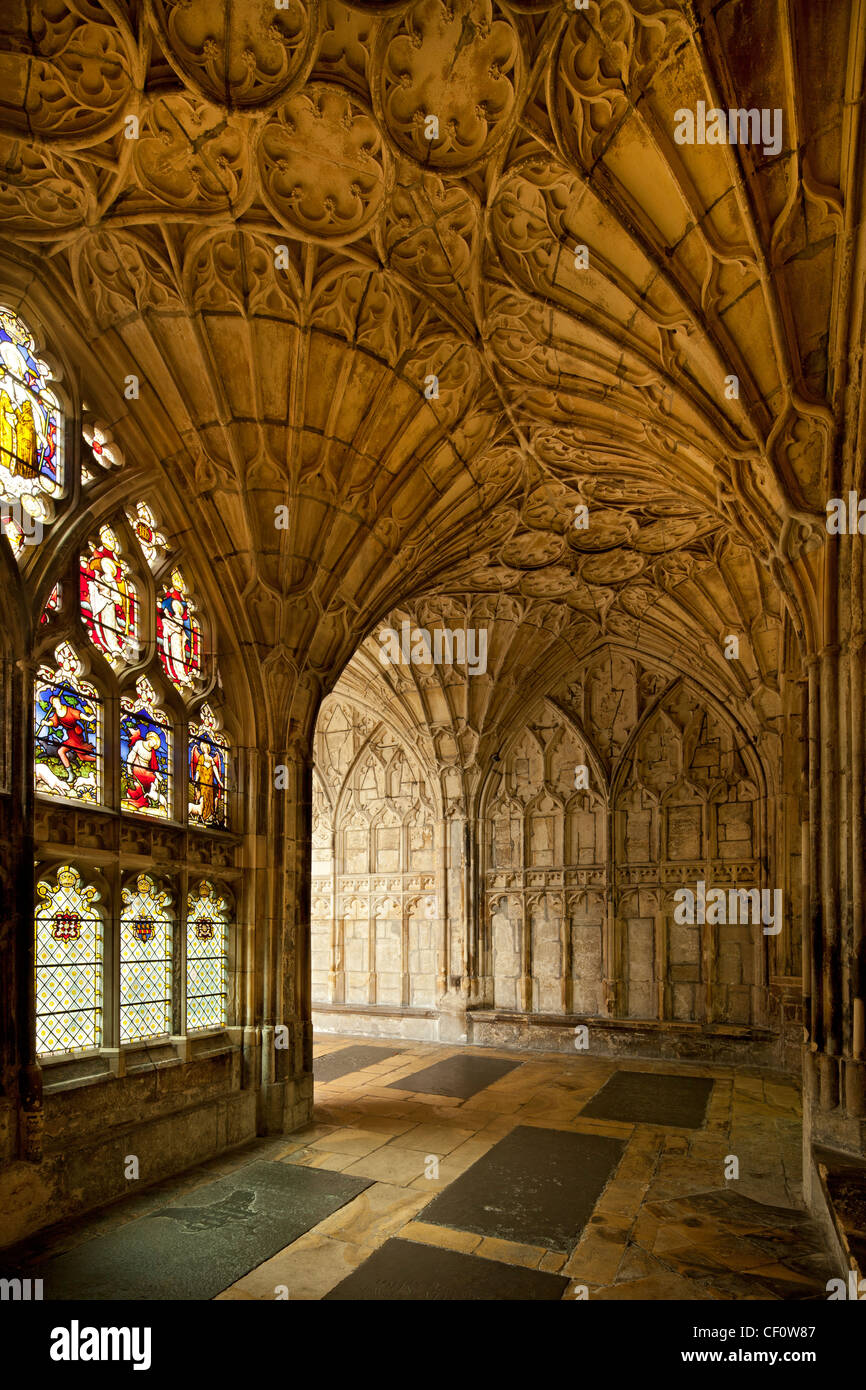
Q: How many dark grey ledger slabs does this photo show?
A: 6